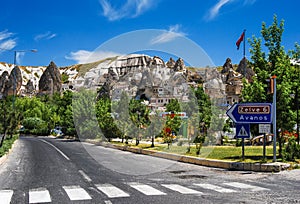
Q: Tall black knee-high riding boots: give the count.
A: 0